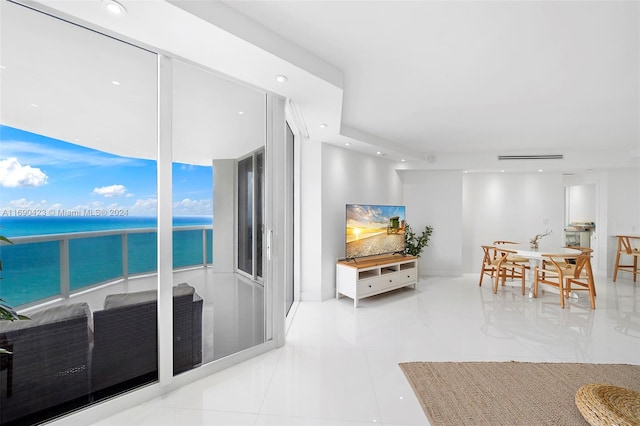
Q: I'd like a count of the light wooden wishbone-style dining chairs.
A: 4